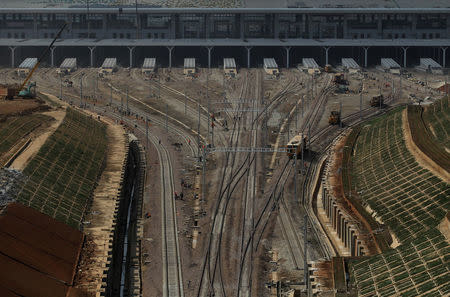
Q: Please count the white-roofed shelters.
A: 11